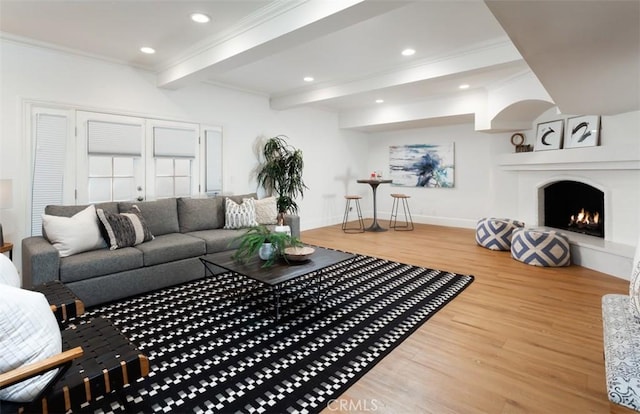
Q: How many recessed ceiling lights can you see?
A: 6